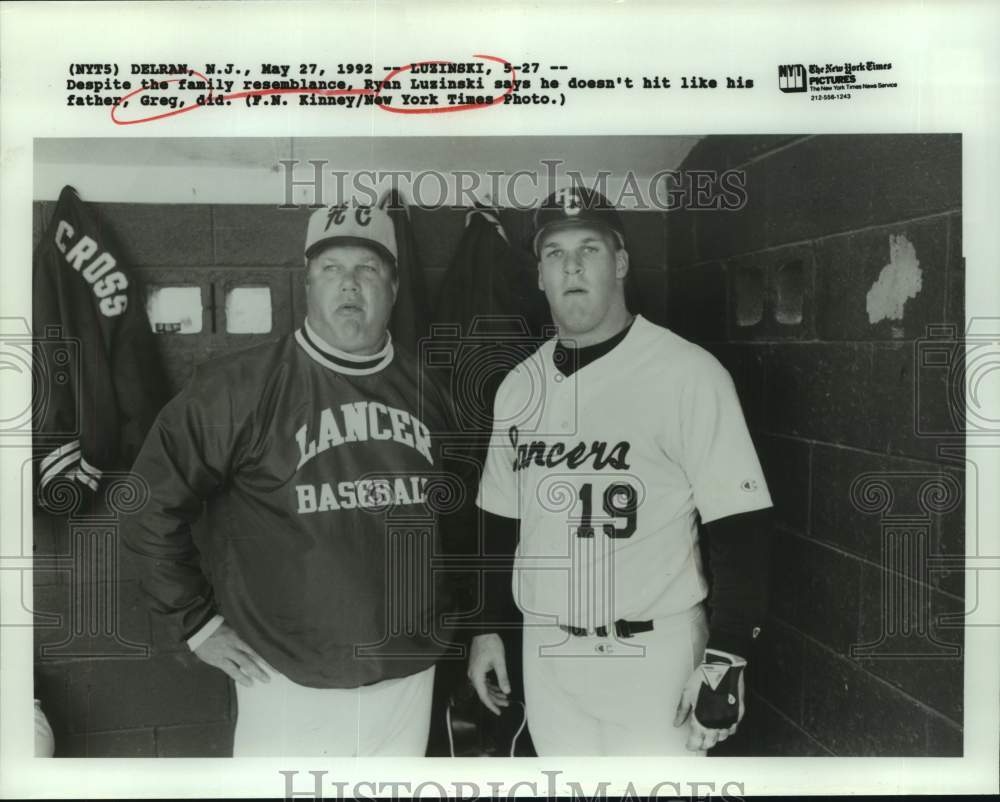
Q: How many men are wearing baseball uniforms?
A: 2